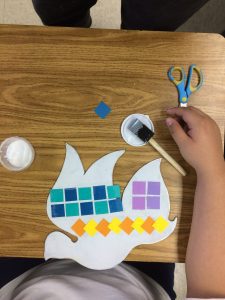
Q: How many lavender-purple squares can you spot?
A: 4